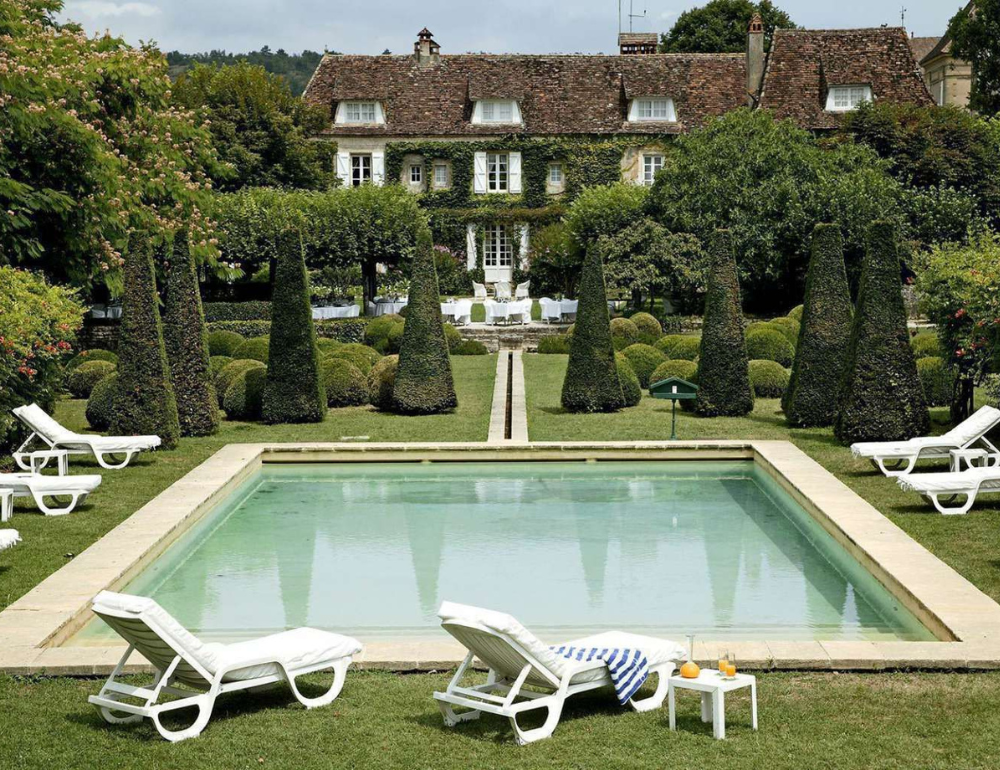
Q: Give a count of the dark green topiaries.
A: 8